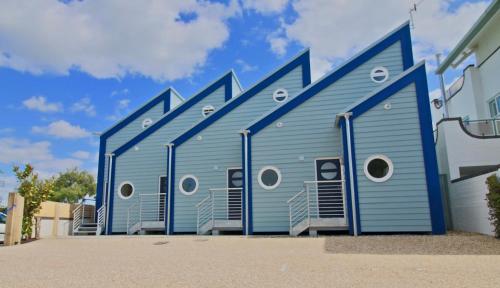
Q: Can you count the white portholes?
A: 8